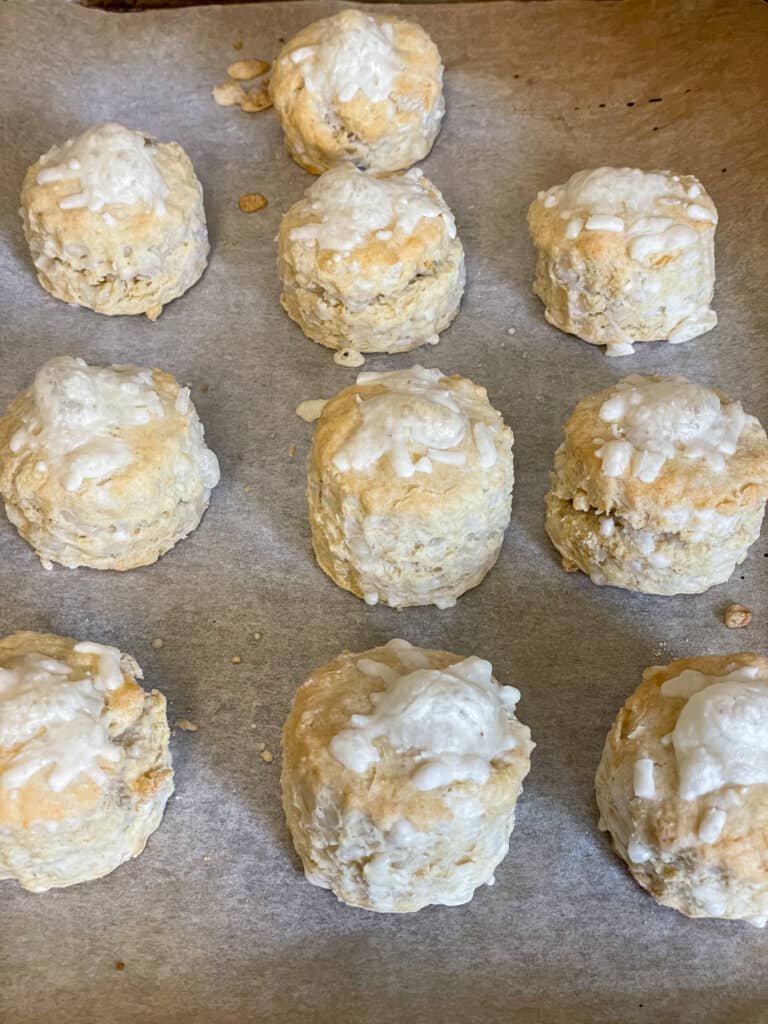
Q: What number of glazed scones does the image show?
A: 10